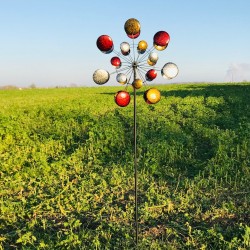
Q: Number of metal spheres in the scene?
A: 14